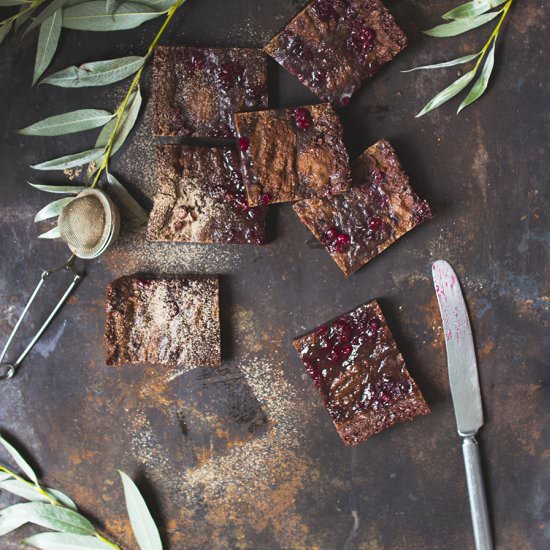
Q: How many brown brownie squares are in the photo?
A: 7